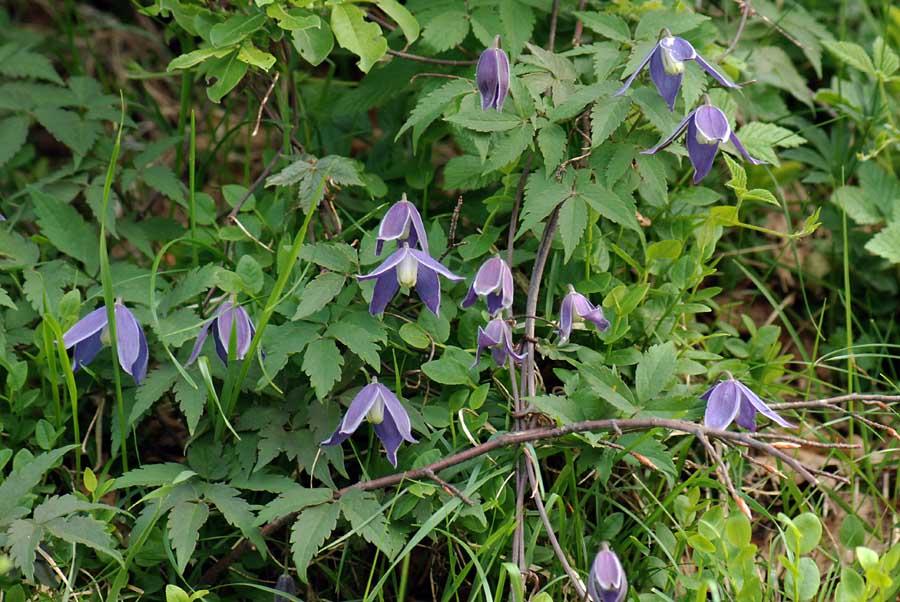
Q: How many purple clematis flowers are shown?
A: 13